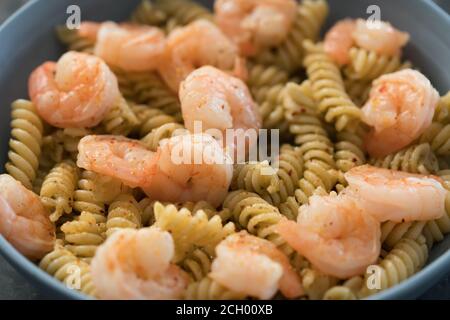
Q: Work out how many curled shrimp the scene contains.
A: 14